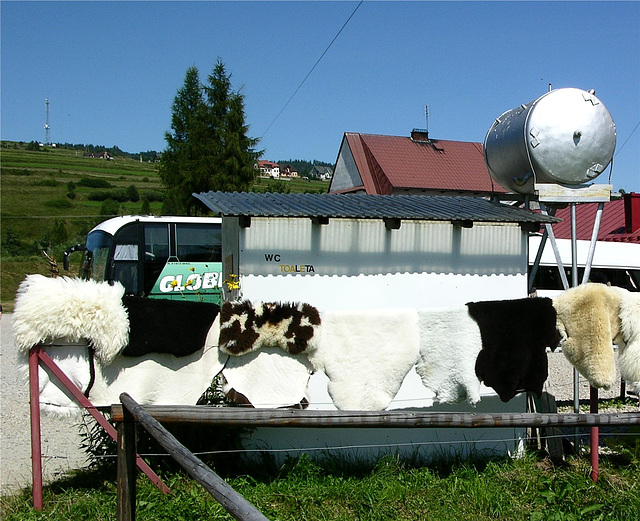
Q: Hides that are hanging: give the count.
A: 8